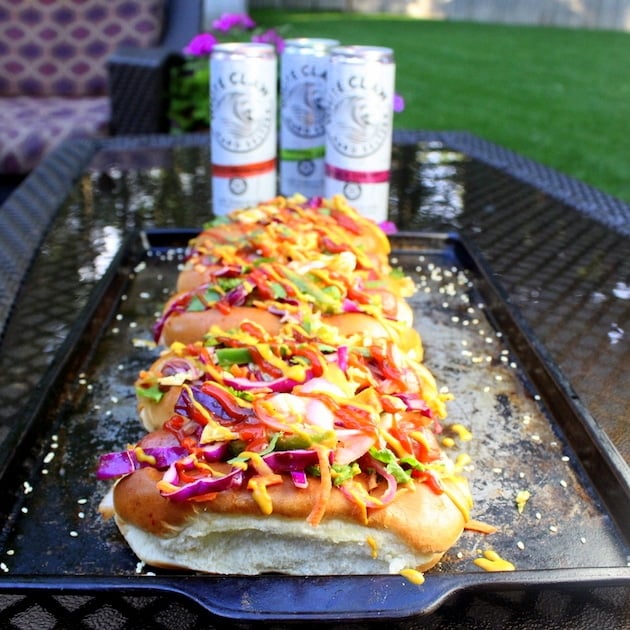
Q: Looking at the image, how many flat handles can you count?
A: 1